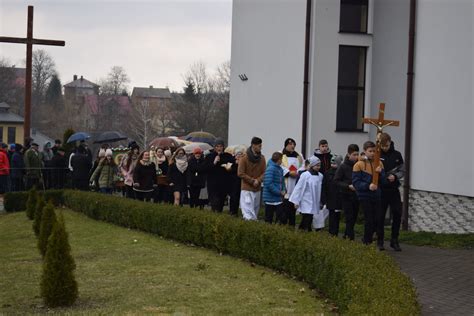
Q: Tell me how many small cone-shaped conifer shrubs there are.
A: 4